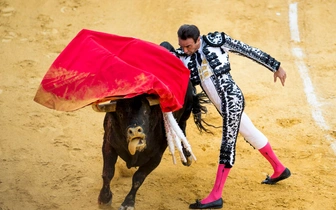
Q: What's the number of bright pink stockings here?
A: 2